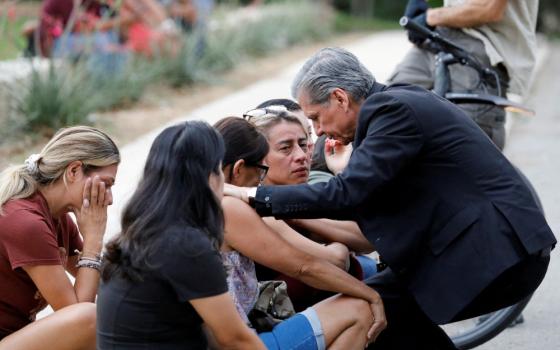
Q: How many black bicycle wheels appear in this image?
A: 1